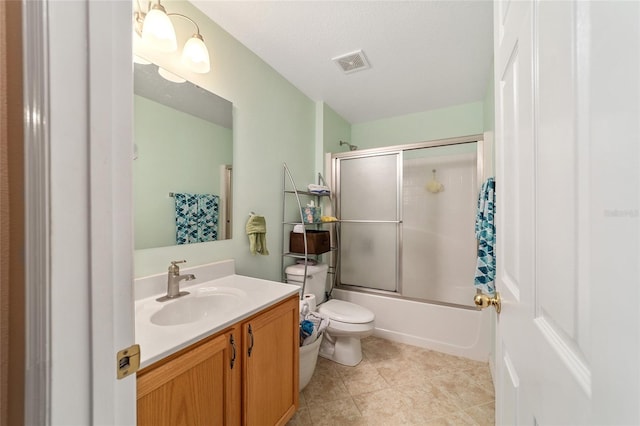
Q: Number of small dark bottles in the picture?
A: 0